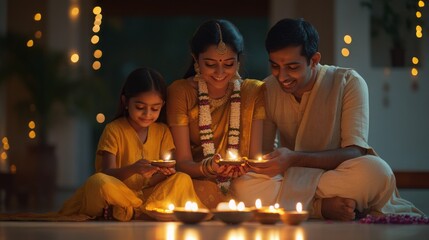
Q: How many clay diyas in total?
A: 8